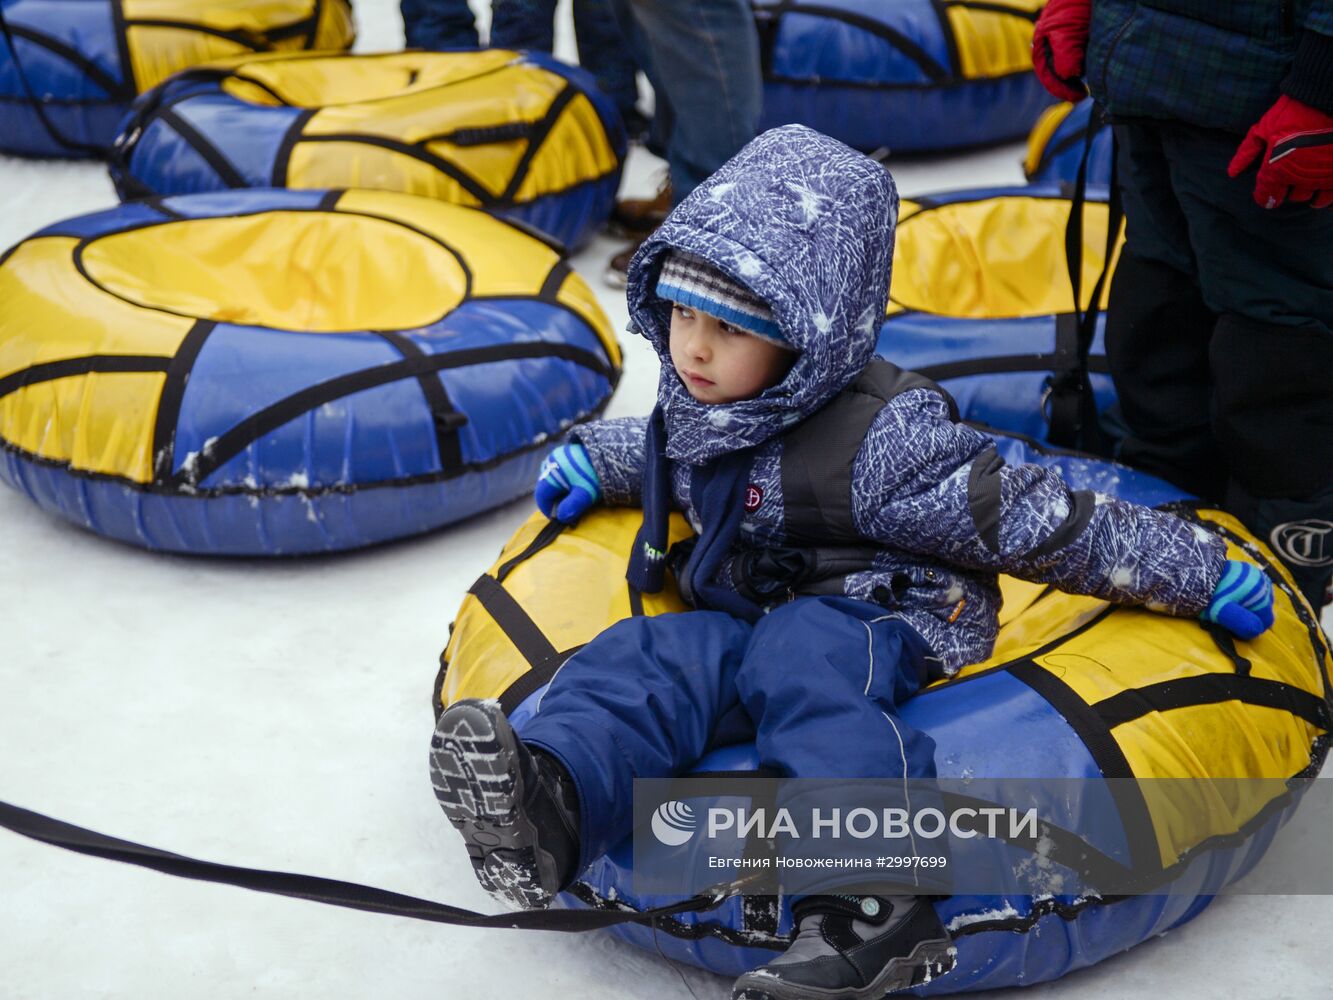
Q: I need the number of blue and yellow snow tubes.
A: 7